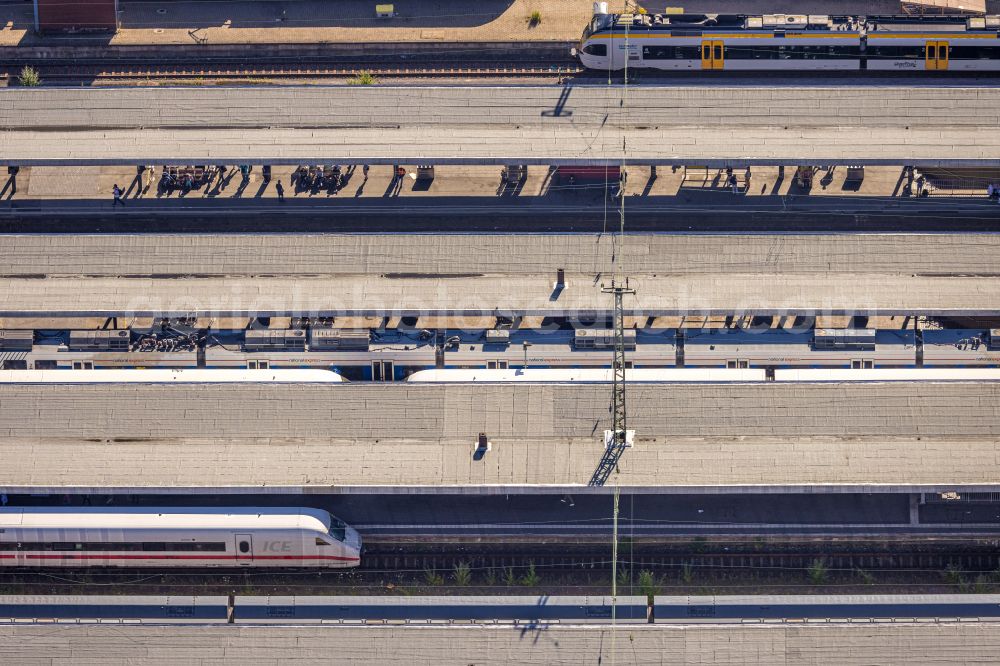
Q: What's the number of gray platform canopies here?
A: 4